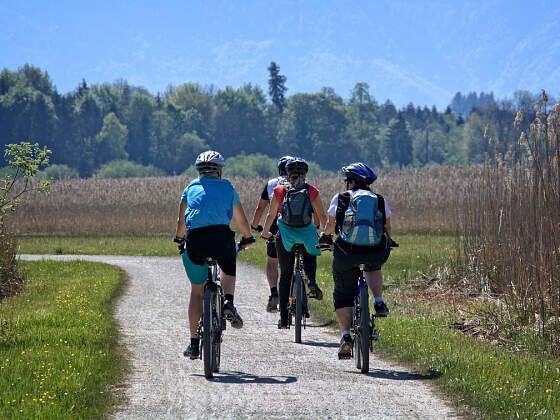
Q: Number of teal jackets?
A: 1